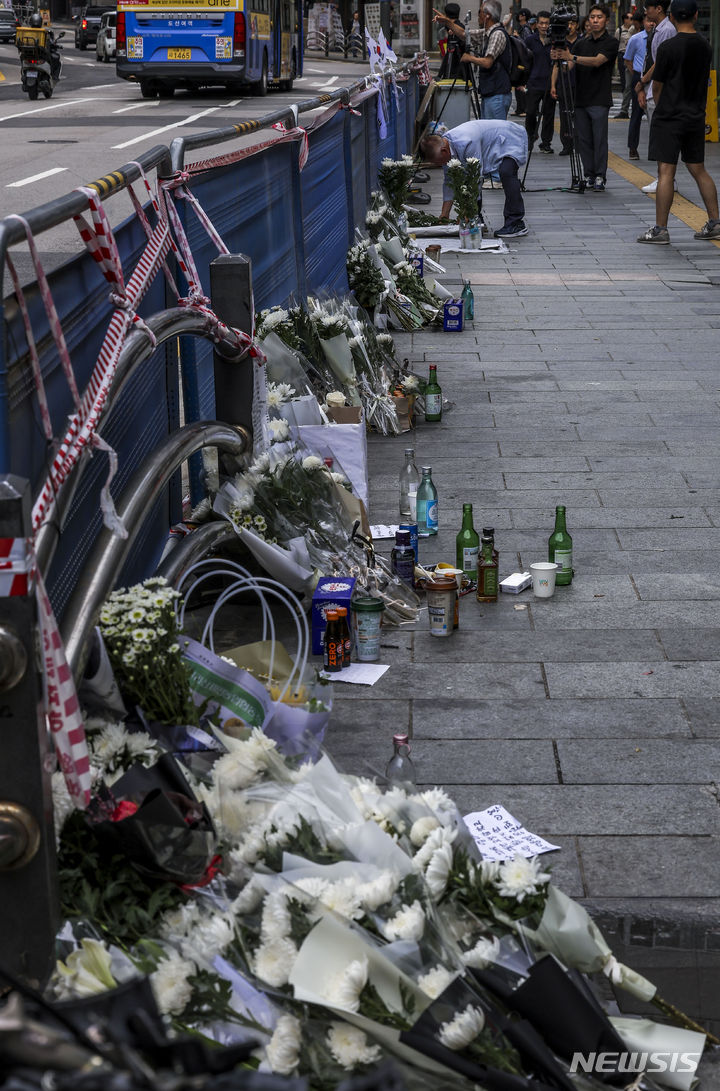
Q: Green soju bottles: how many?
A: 3